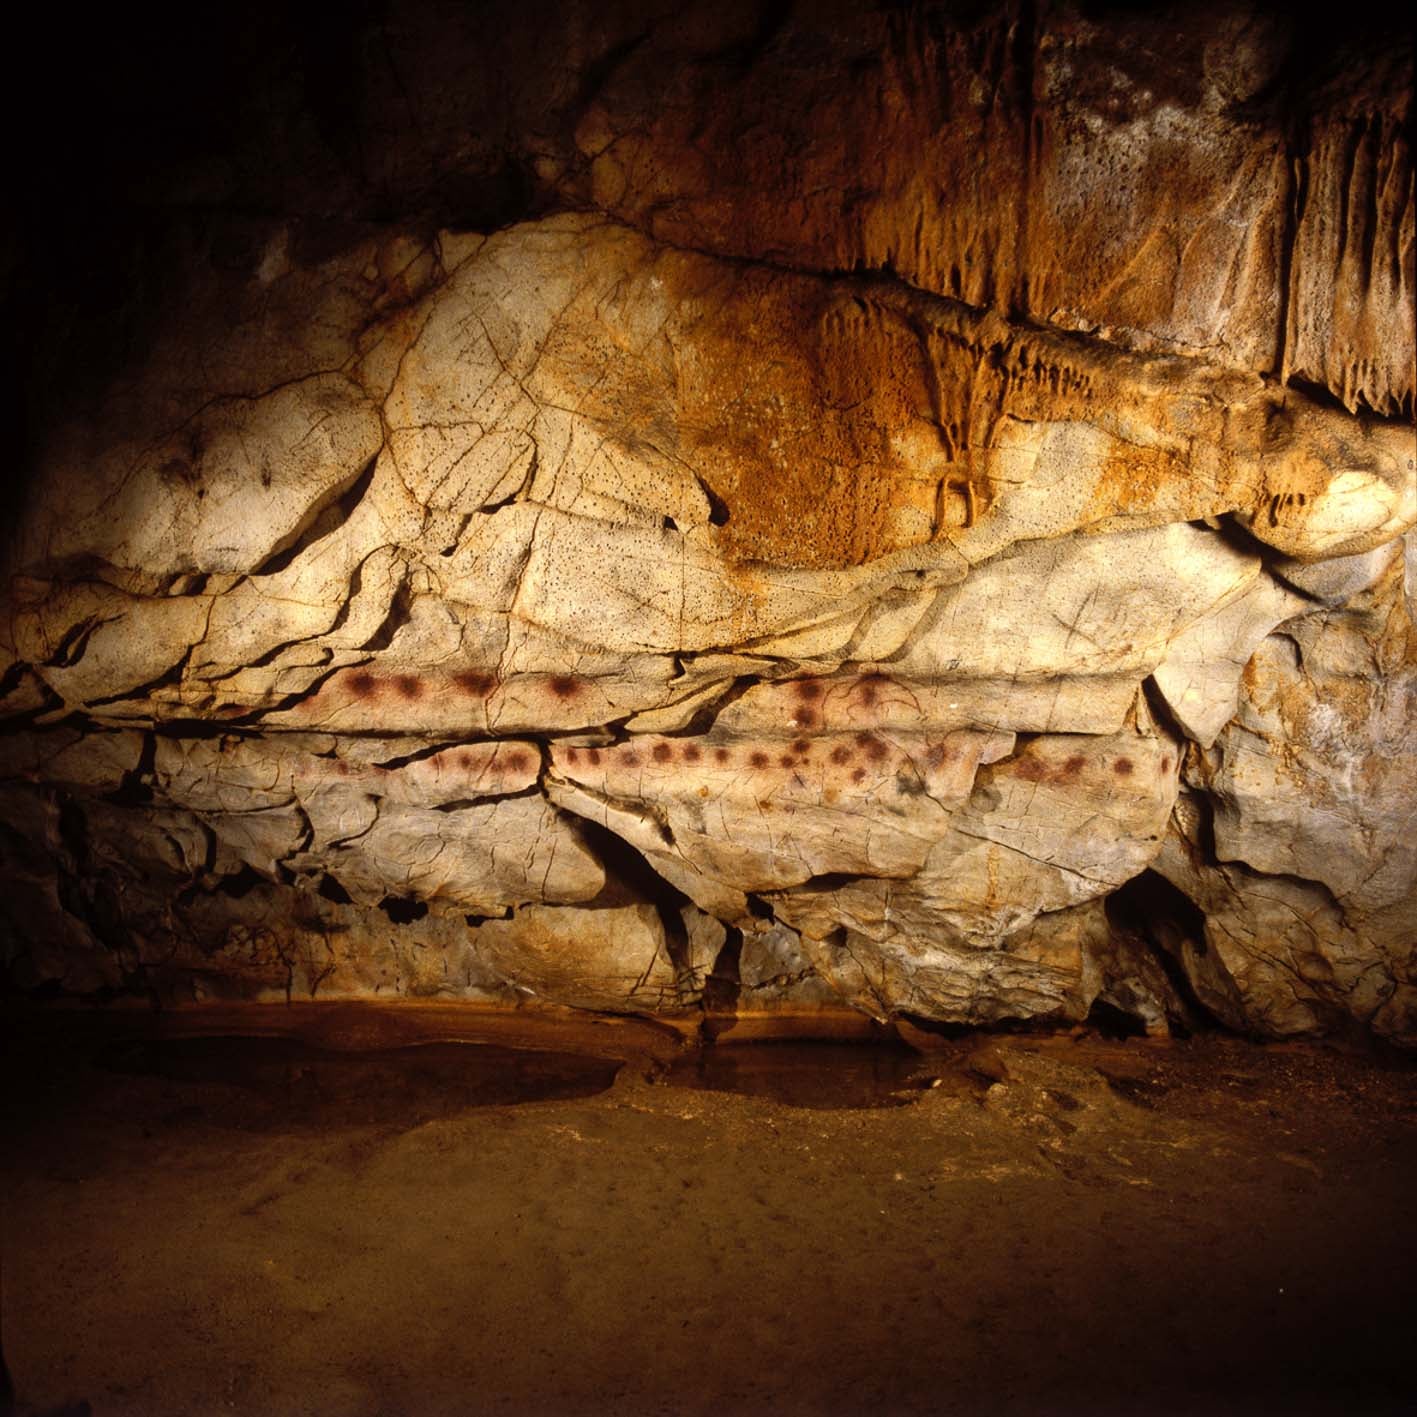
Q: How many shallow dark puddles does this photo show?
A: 2